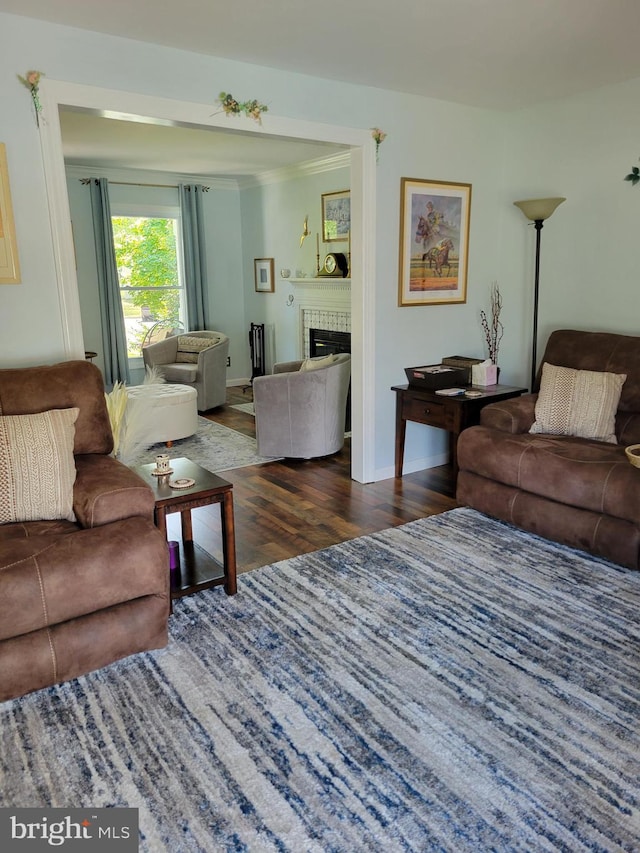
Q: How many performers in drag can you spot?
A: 0